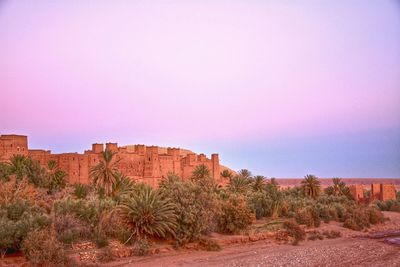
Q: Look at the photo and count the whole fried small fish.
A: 0